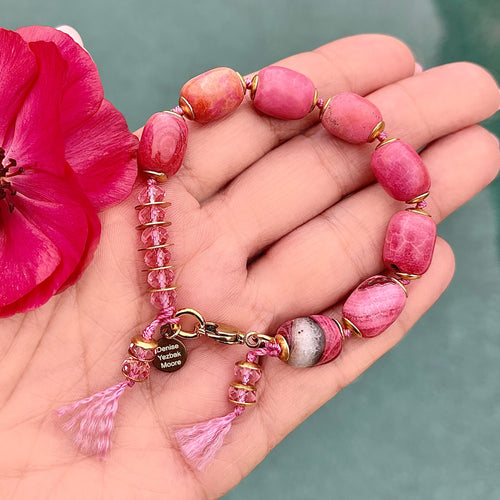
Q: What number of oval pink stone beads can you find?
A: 8